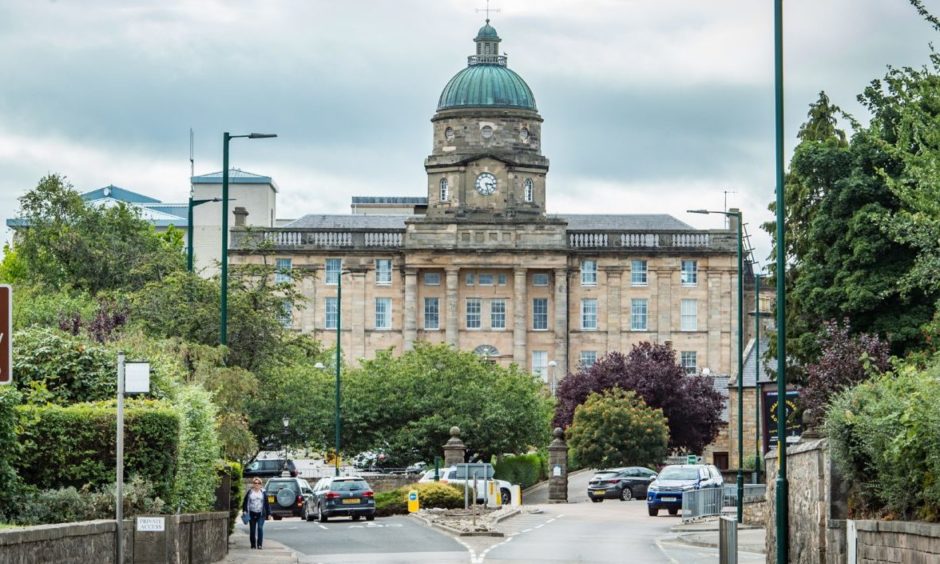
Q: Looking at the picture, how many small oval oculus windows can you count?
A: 3